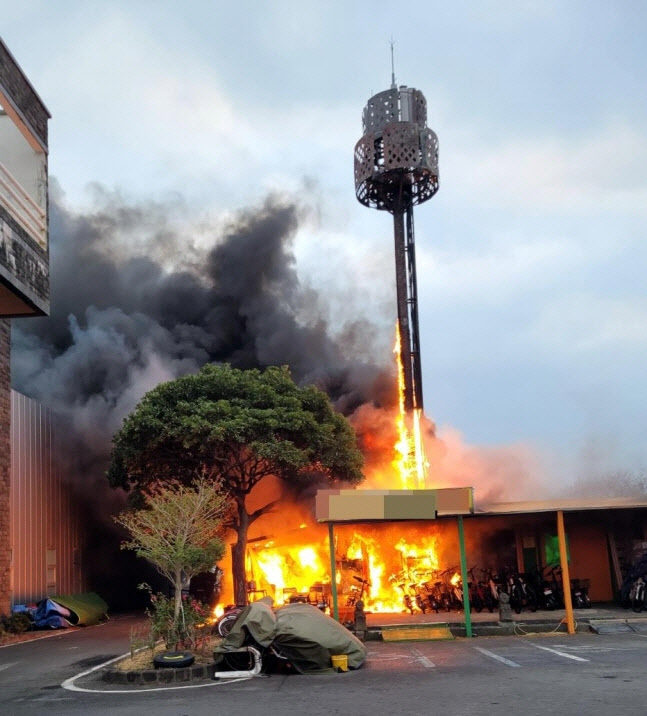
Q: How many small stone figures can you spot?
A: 2